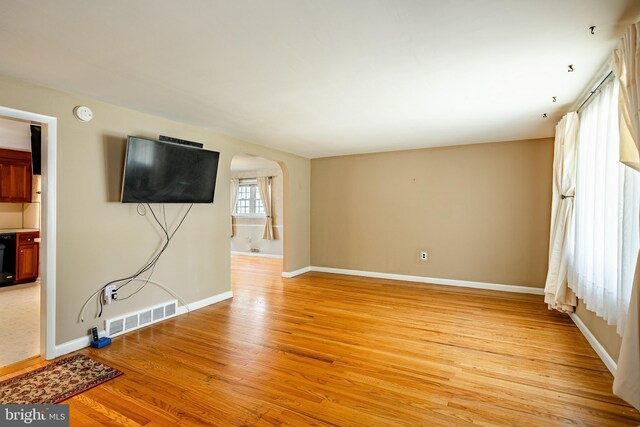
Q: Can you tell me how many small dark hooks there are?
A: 4